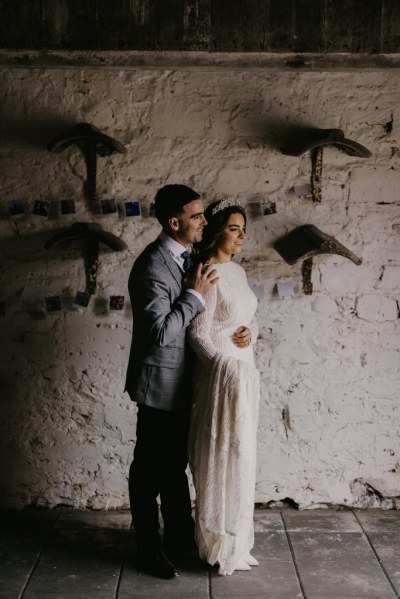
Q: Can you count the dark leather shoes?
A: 2